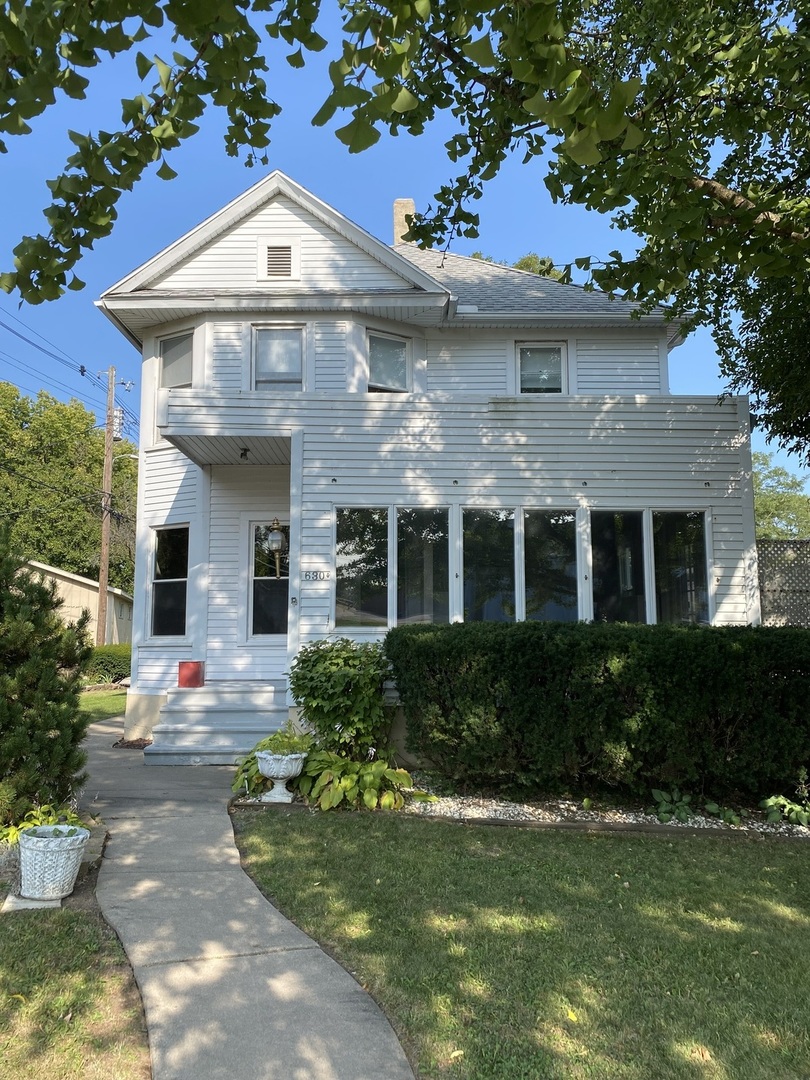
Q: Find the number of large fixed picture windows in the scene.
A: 6